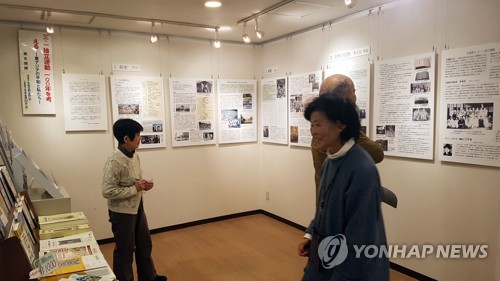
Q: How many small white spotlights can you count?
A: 6